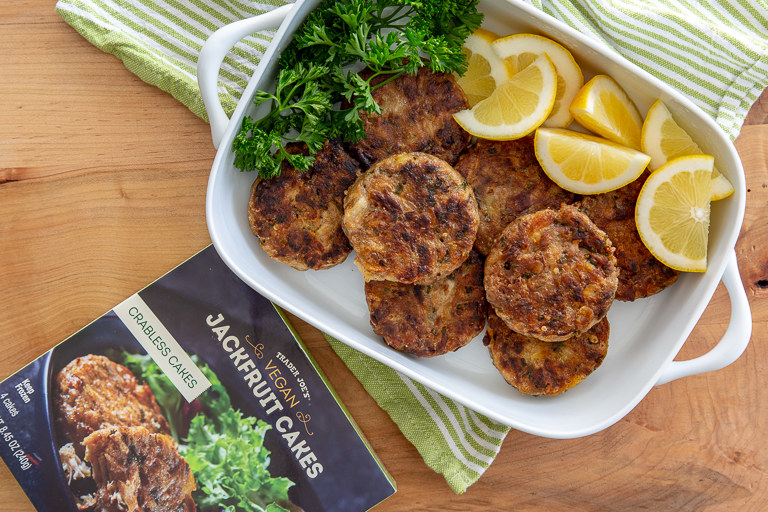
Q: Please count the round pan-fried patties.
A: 8